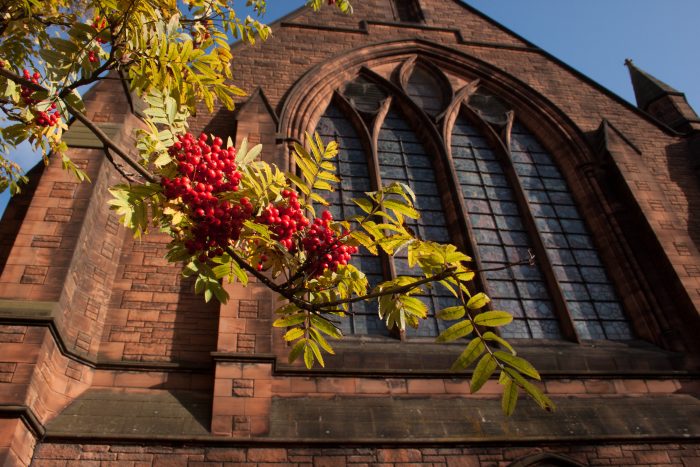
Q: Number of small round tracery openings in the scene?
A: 3